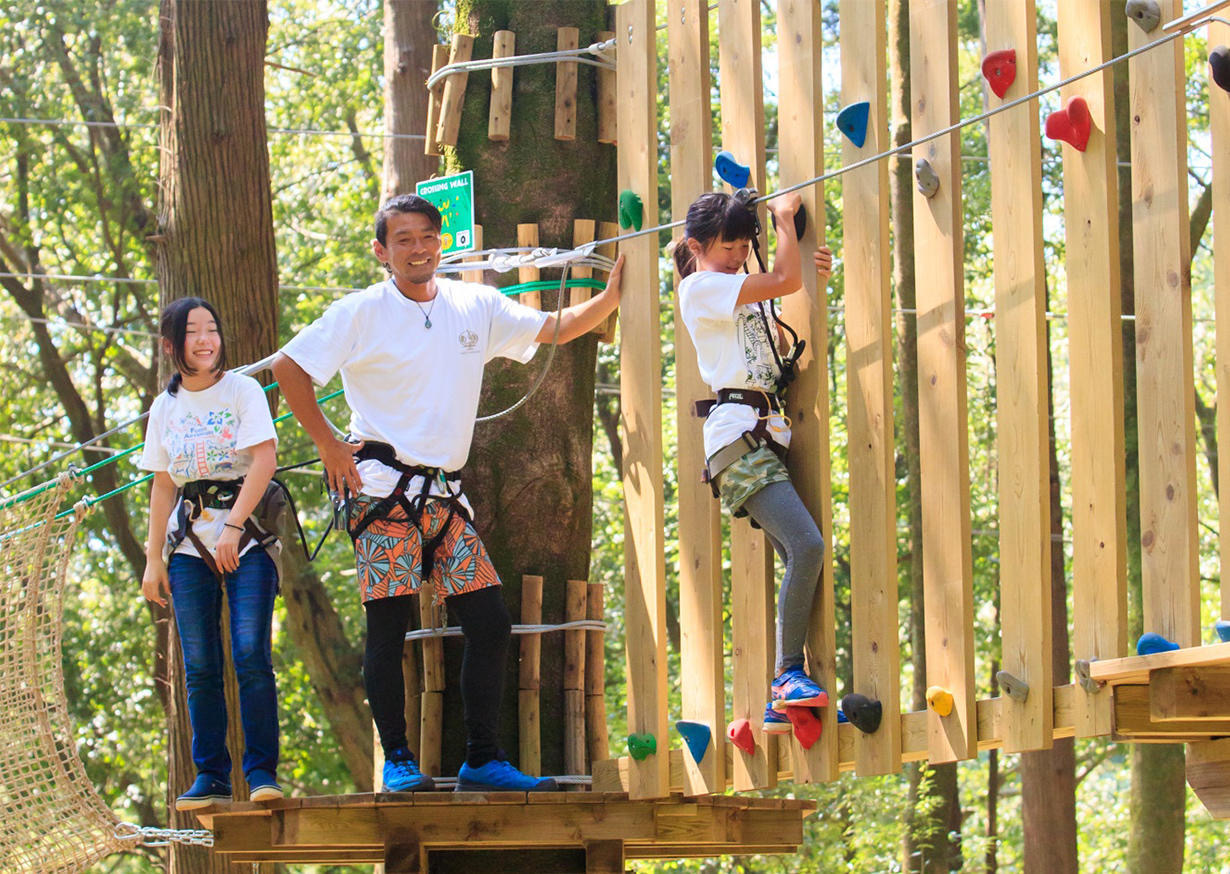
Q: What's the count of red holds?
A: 4